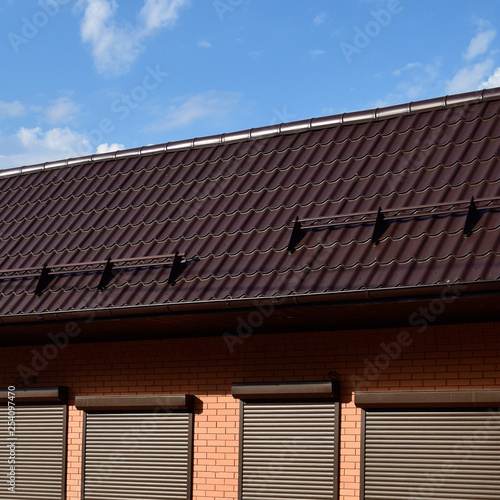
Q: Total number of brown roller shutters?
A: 4